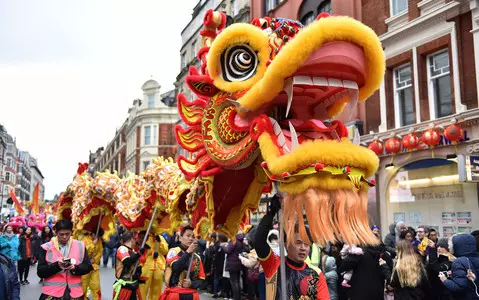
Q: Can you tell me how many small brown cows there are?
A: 0